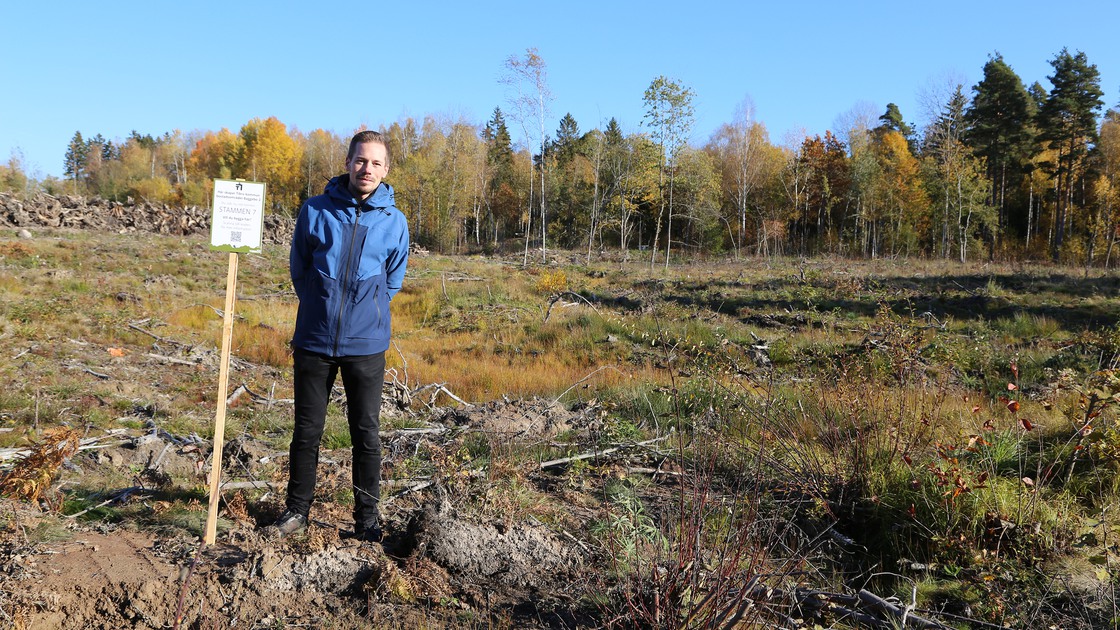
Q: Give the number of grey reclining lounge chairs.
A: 0